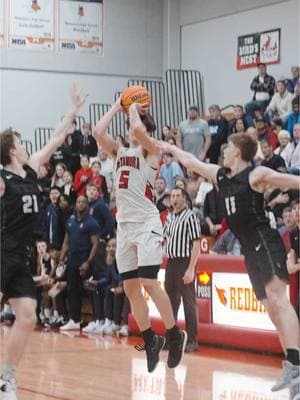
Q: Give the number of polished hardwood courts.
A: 1